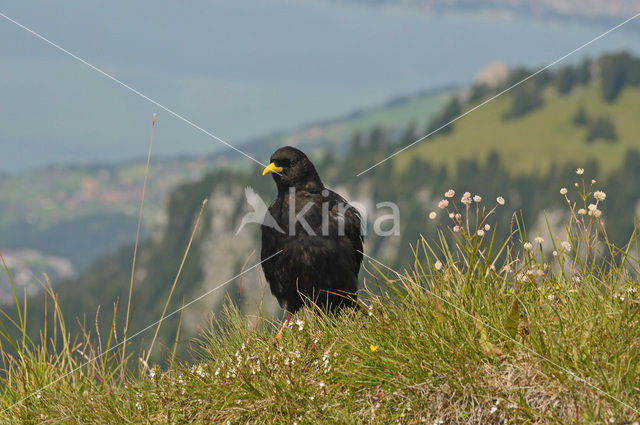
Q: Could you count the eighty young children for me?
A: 0